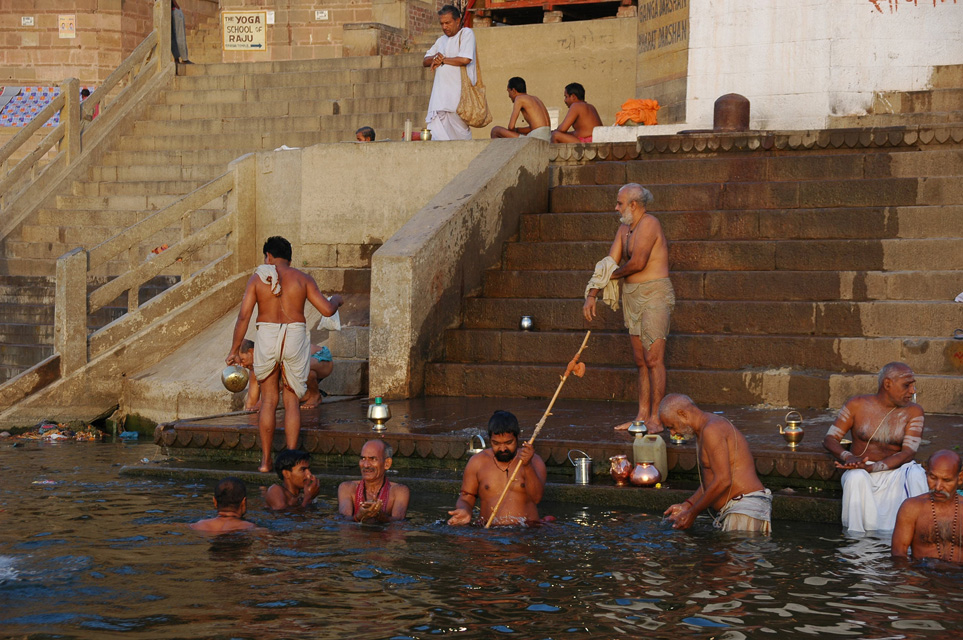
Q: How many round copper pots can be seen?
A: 2